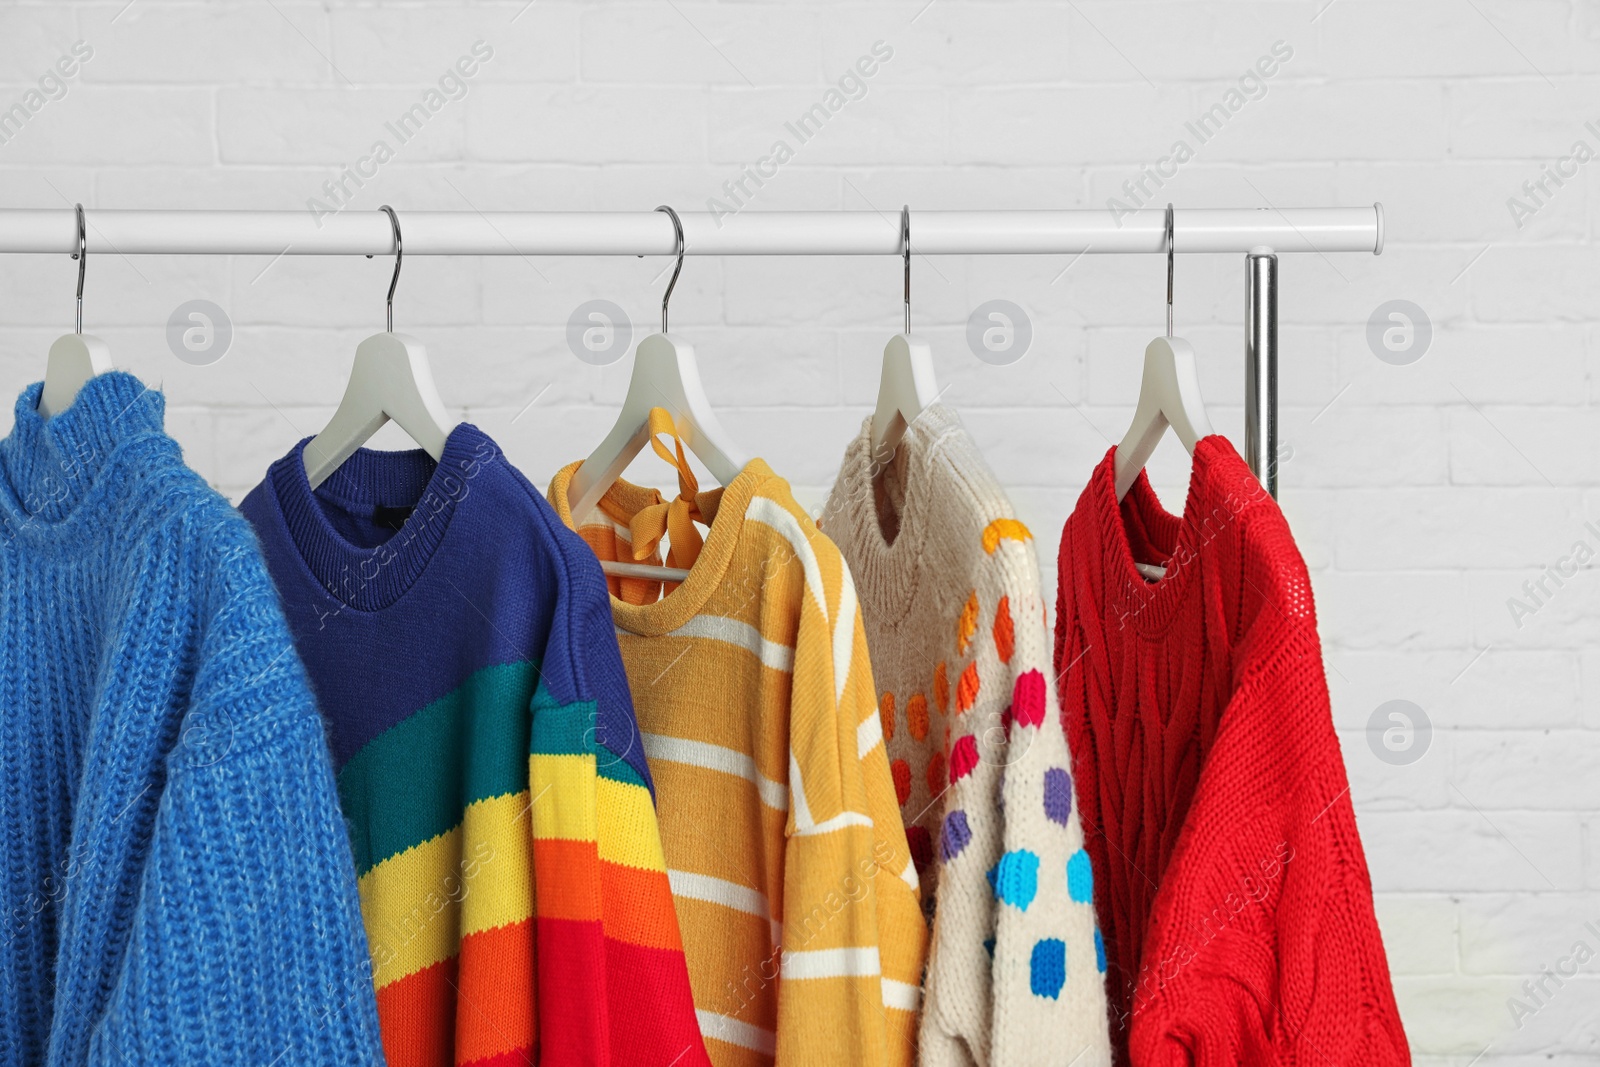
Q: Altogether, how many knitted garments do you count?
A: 5